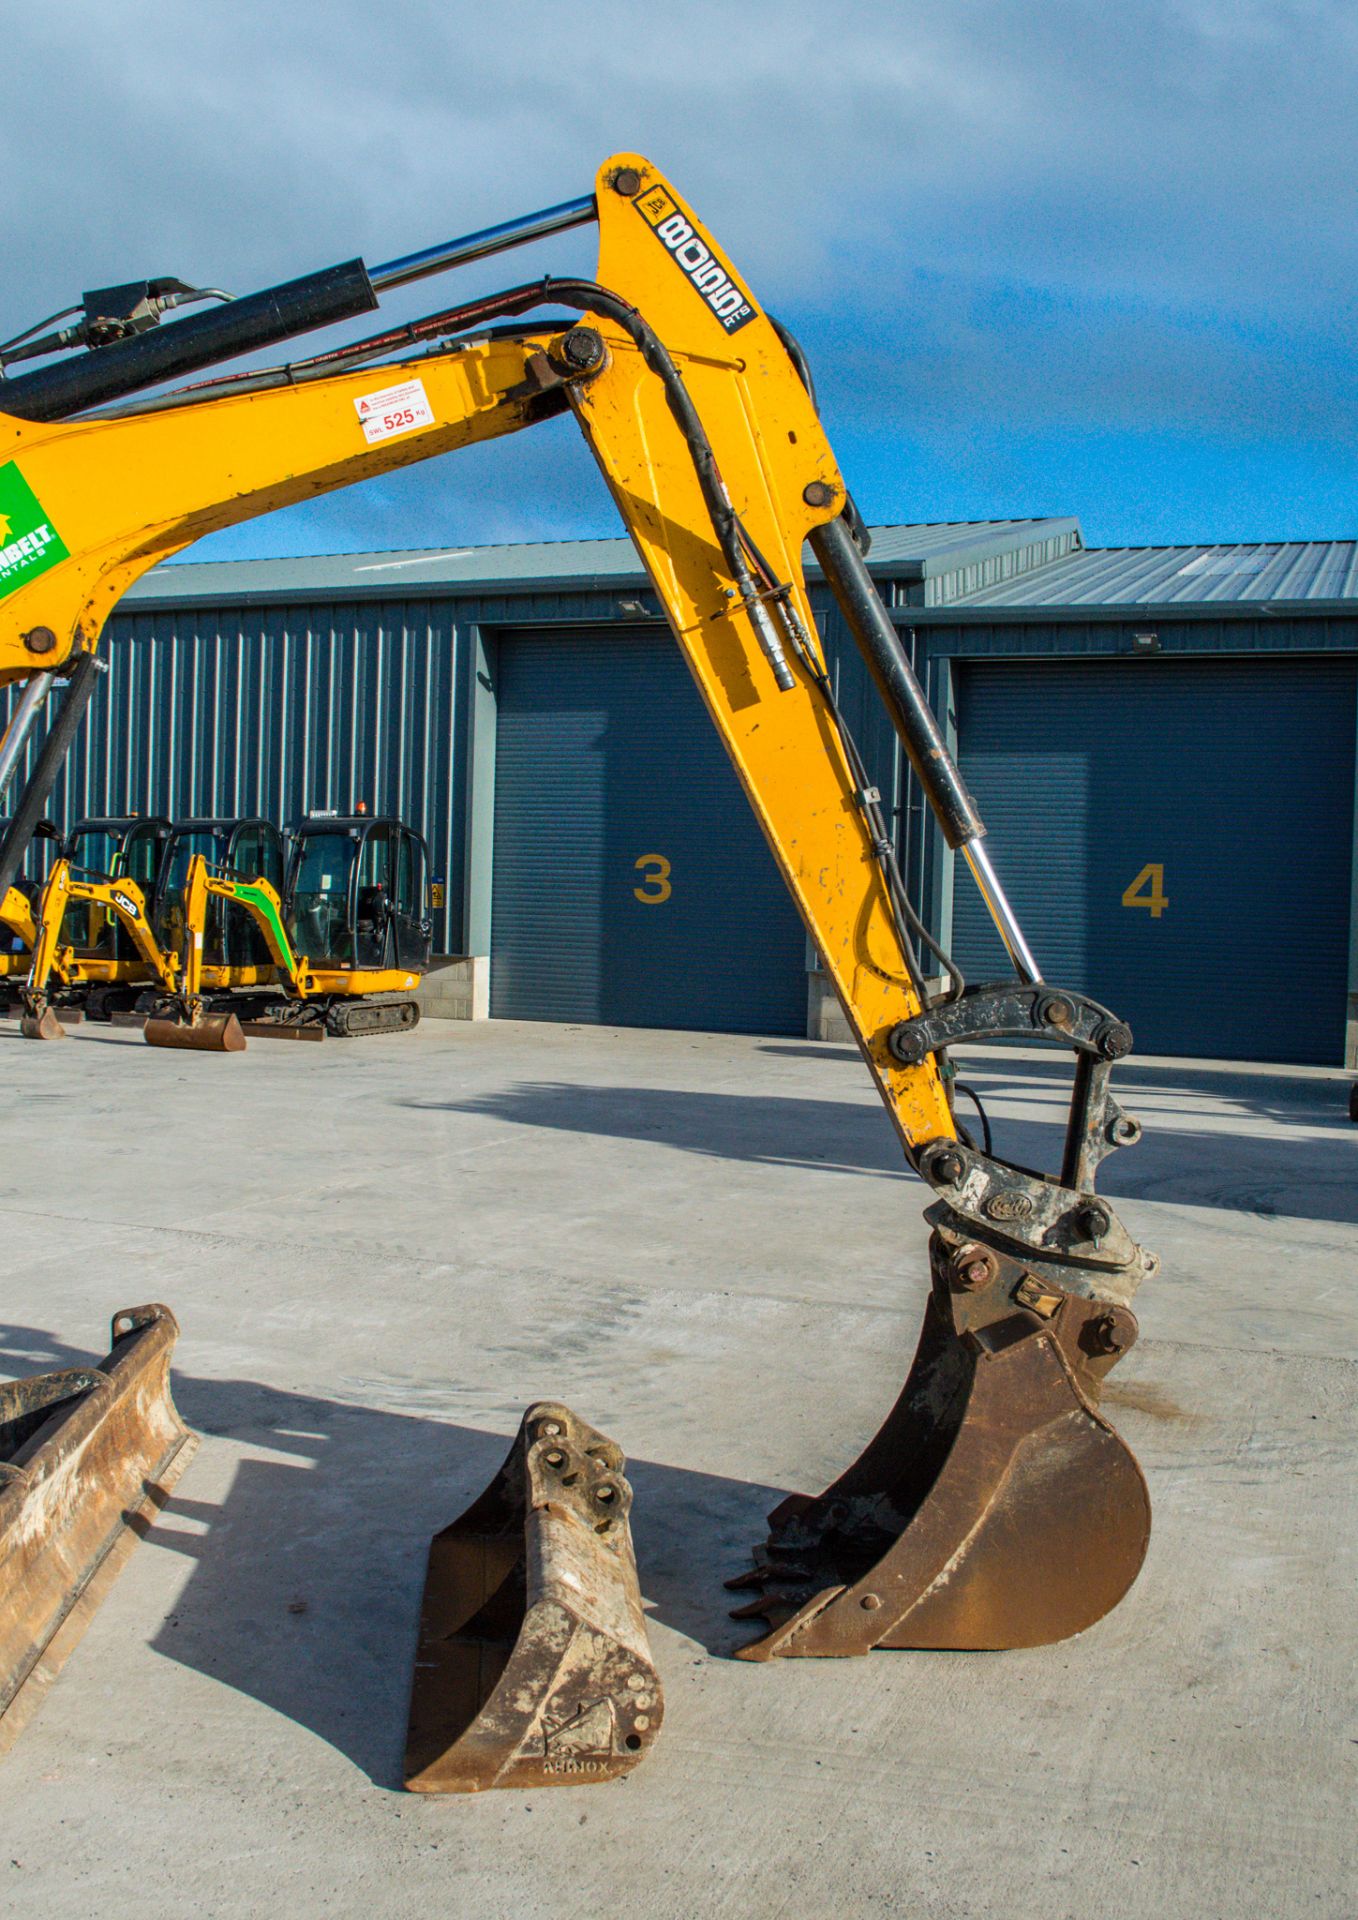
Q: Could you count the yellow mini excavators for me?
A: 4